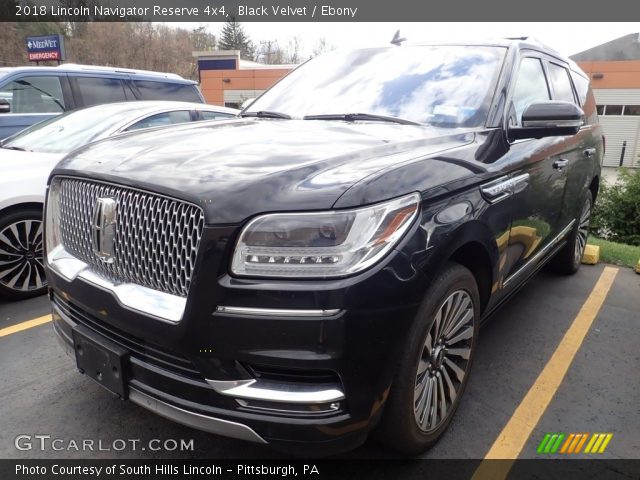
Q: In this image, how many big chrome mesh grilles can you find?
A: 1